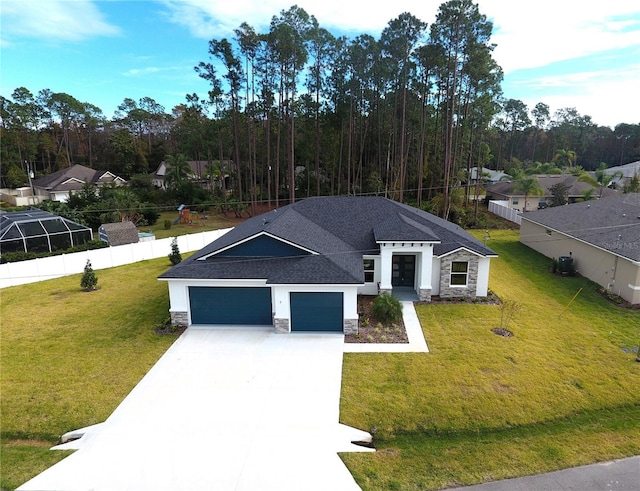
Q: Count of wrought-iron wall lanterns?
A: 0